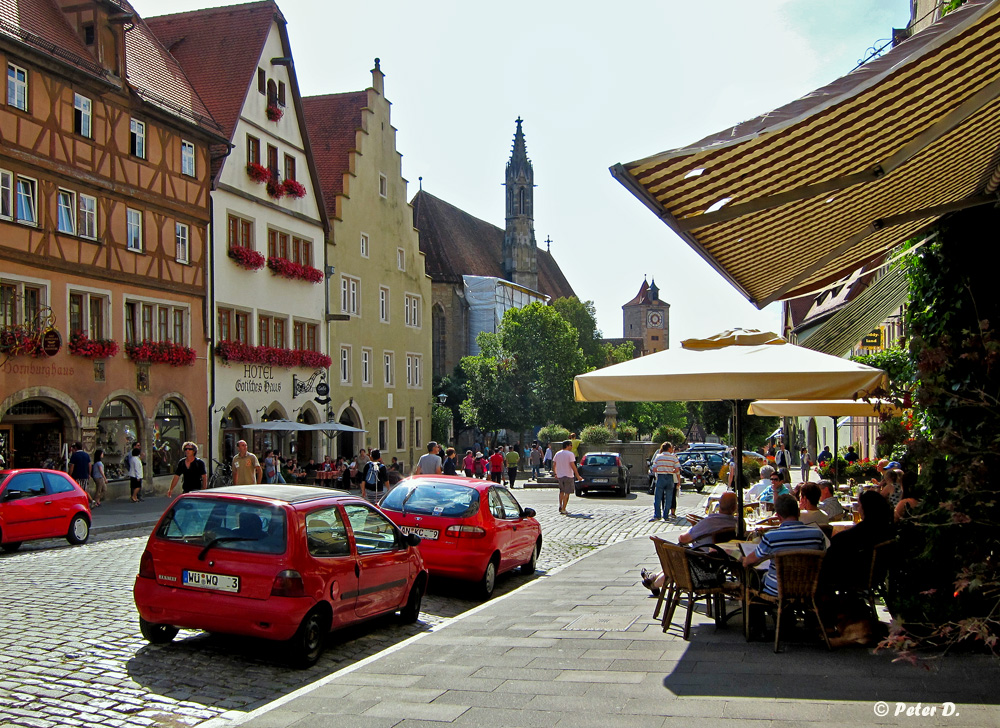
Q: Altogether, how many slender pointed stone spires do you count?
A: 1